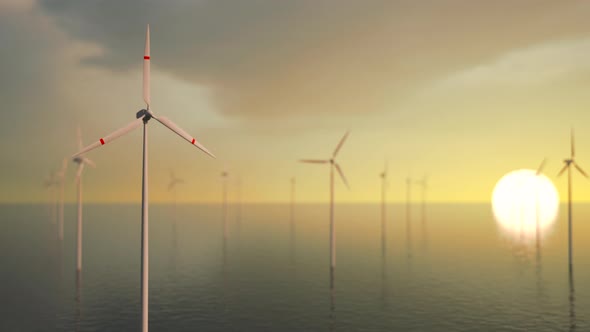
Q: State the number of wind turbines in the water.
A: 14